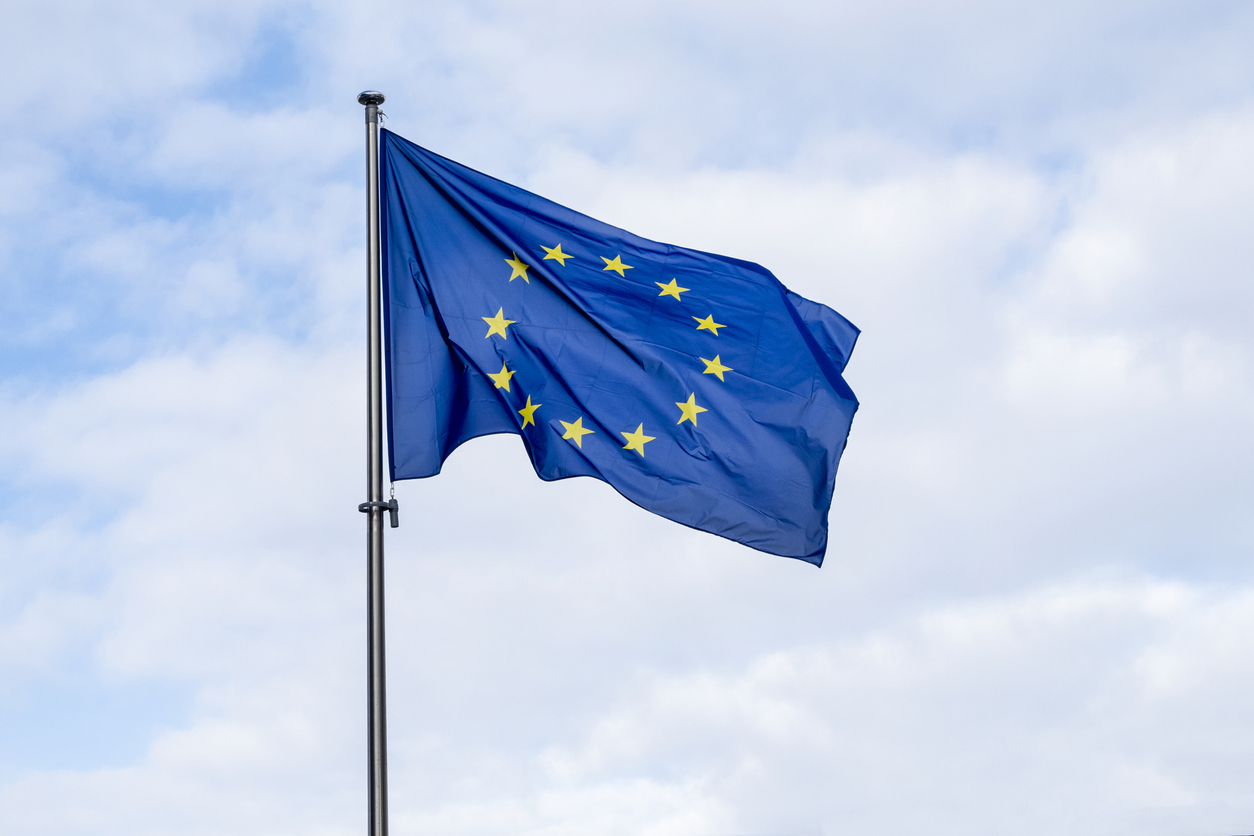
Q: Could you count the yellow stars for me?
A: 12